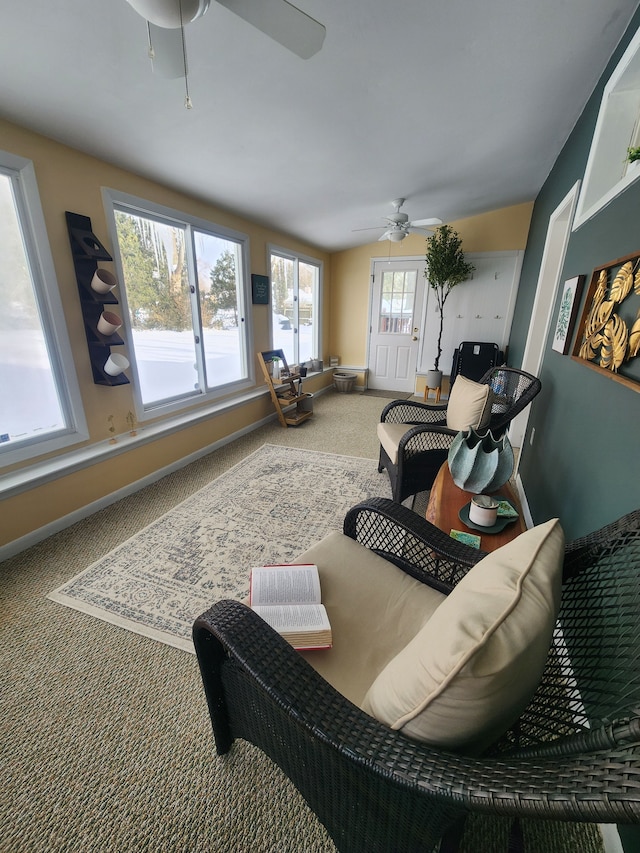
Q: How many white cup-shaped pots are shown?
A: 3